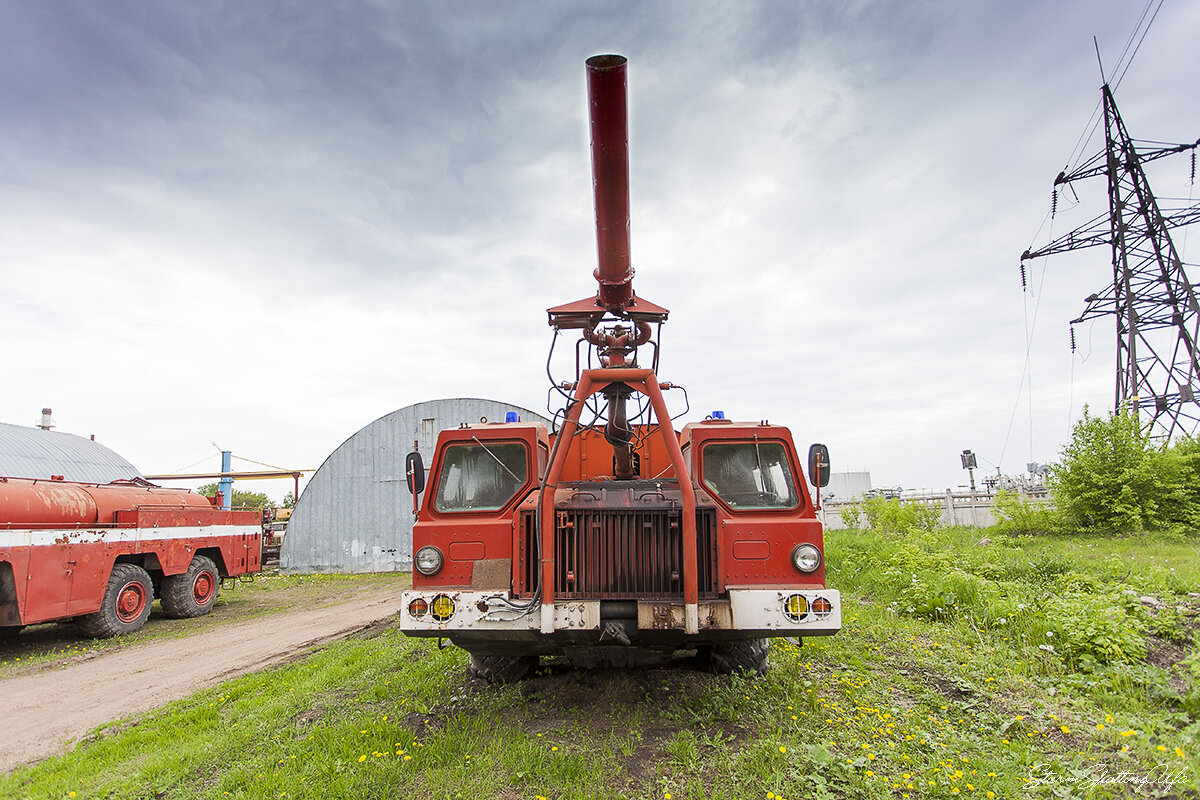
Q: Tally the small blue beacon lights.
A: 2